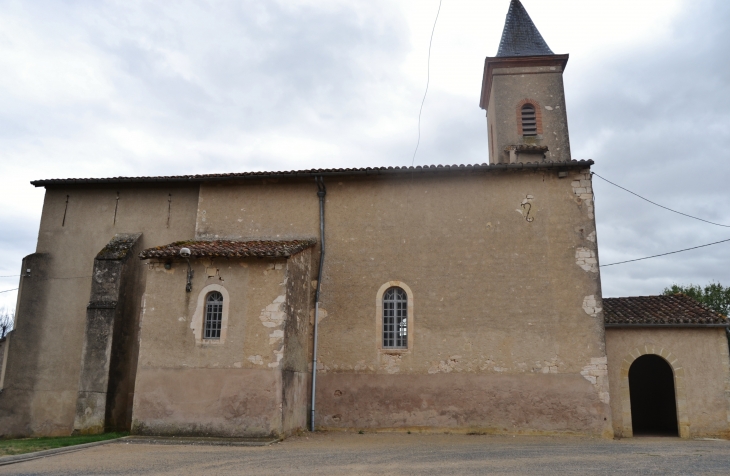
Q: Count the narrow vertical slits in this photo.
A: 3